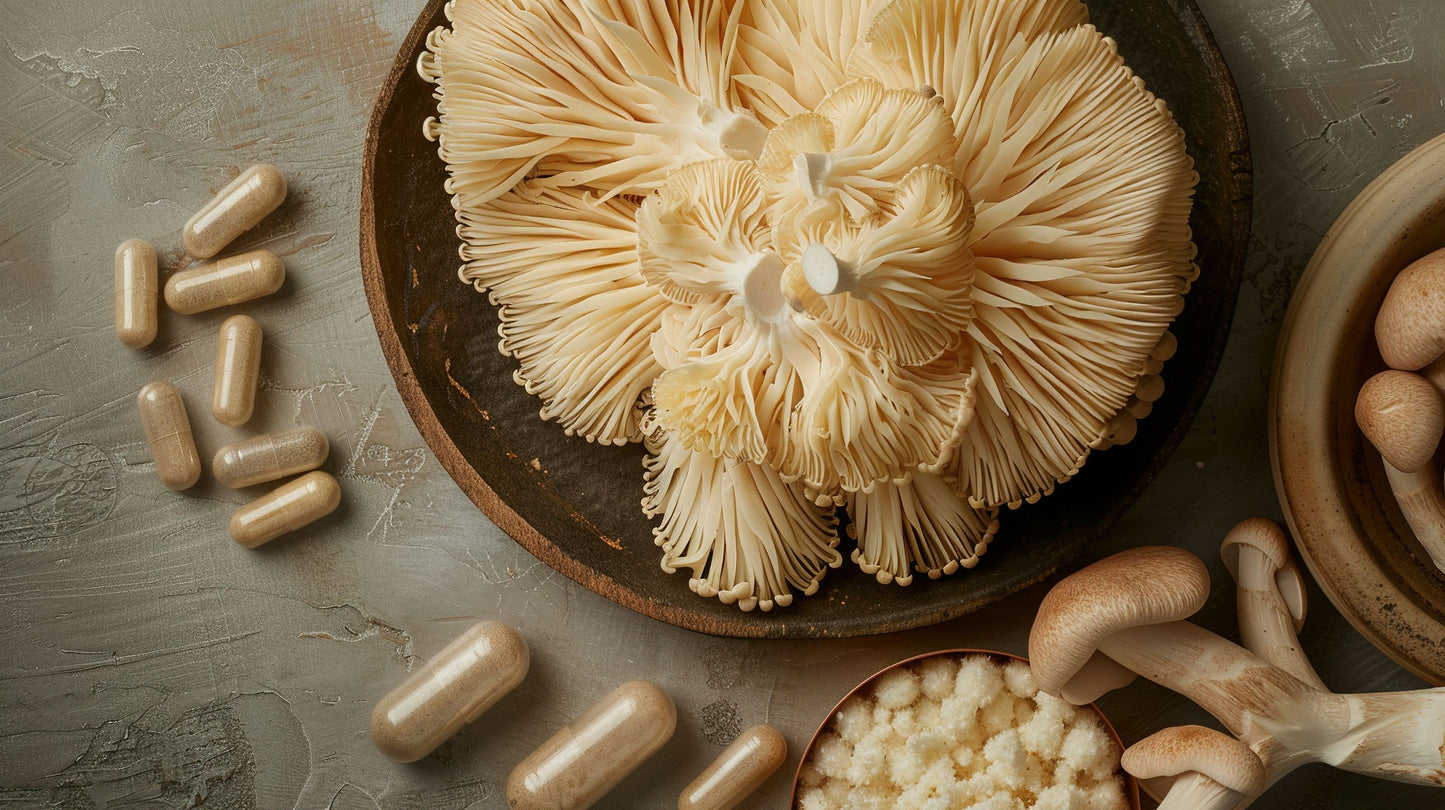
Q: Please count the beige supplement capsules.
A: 10